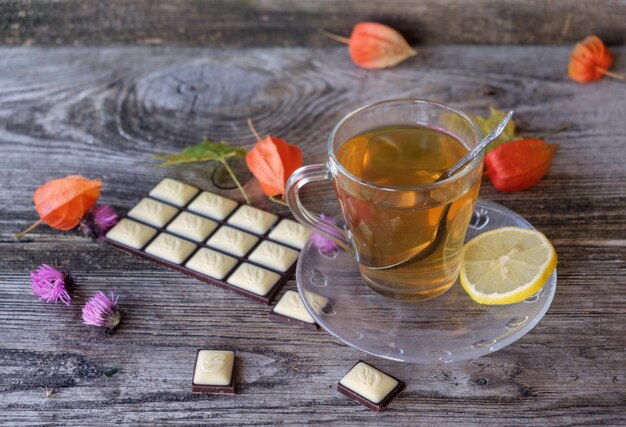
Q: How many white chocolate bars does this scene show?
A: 15